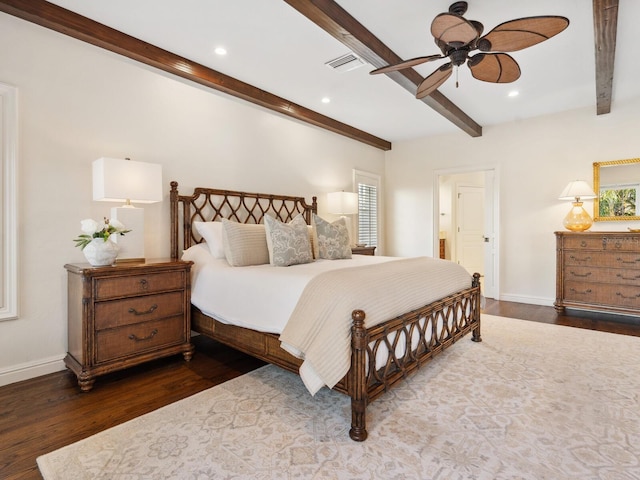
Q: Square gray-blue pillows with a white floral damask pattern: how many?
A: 2